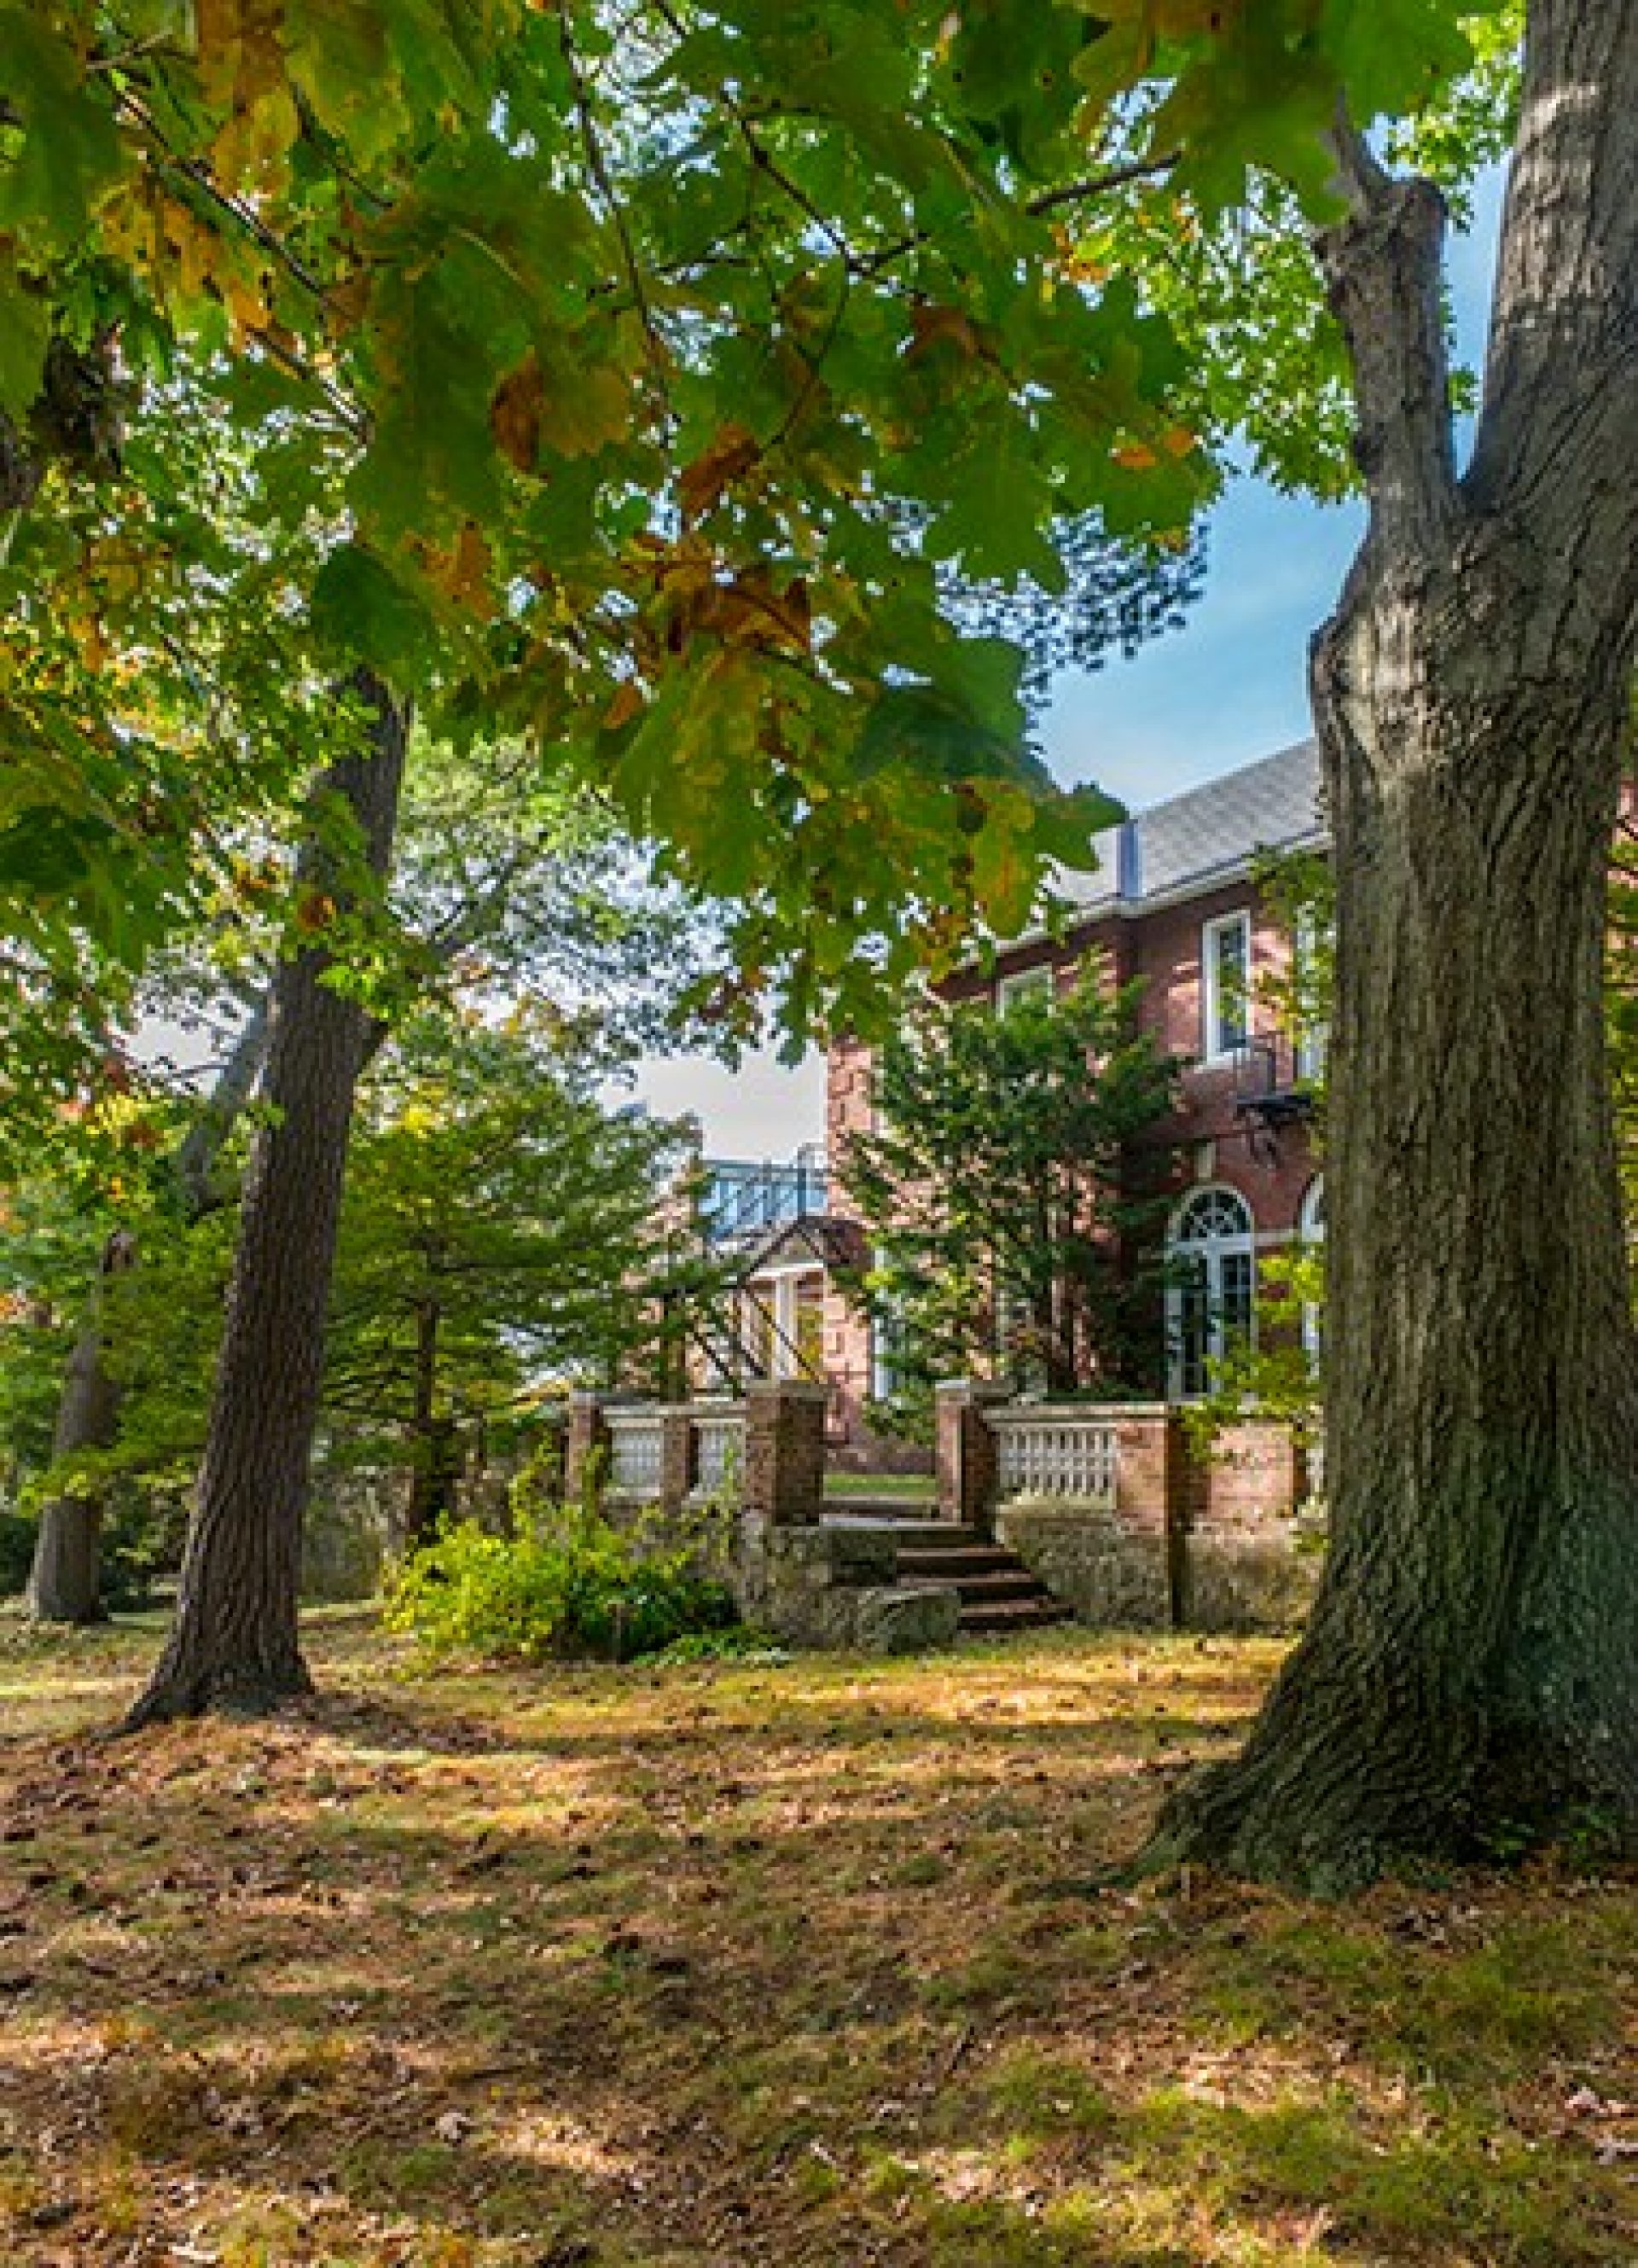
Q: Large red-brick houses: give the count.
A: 1